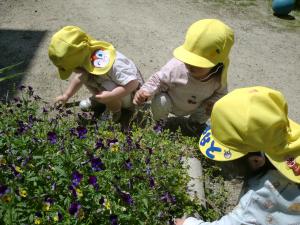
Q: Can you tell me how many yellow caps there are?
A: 3